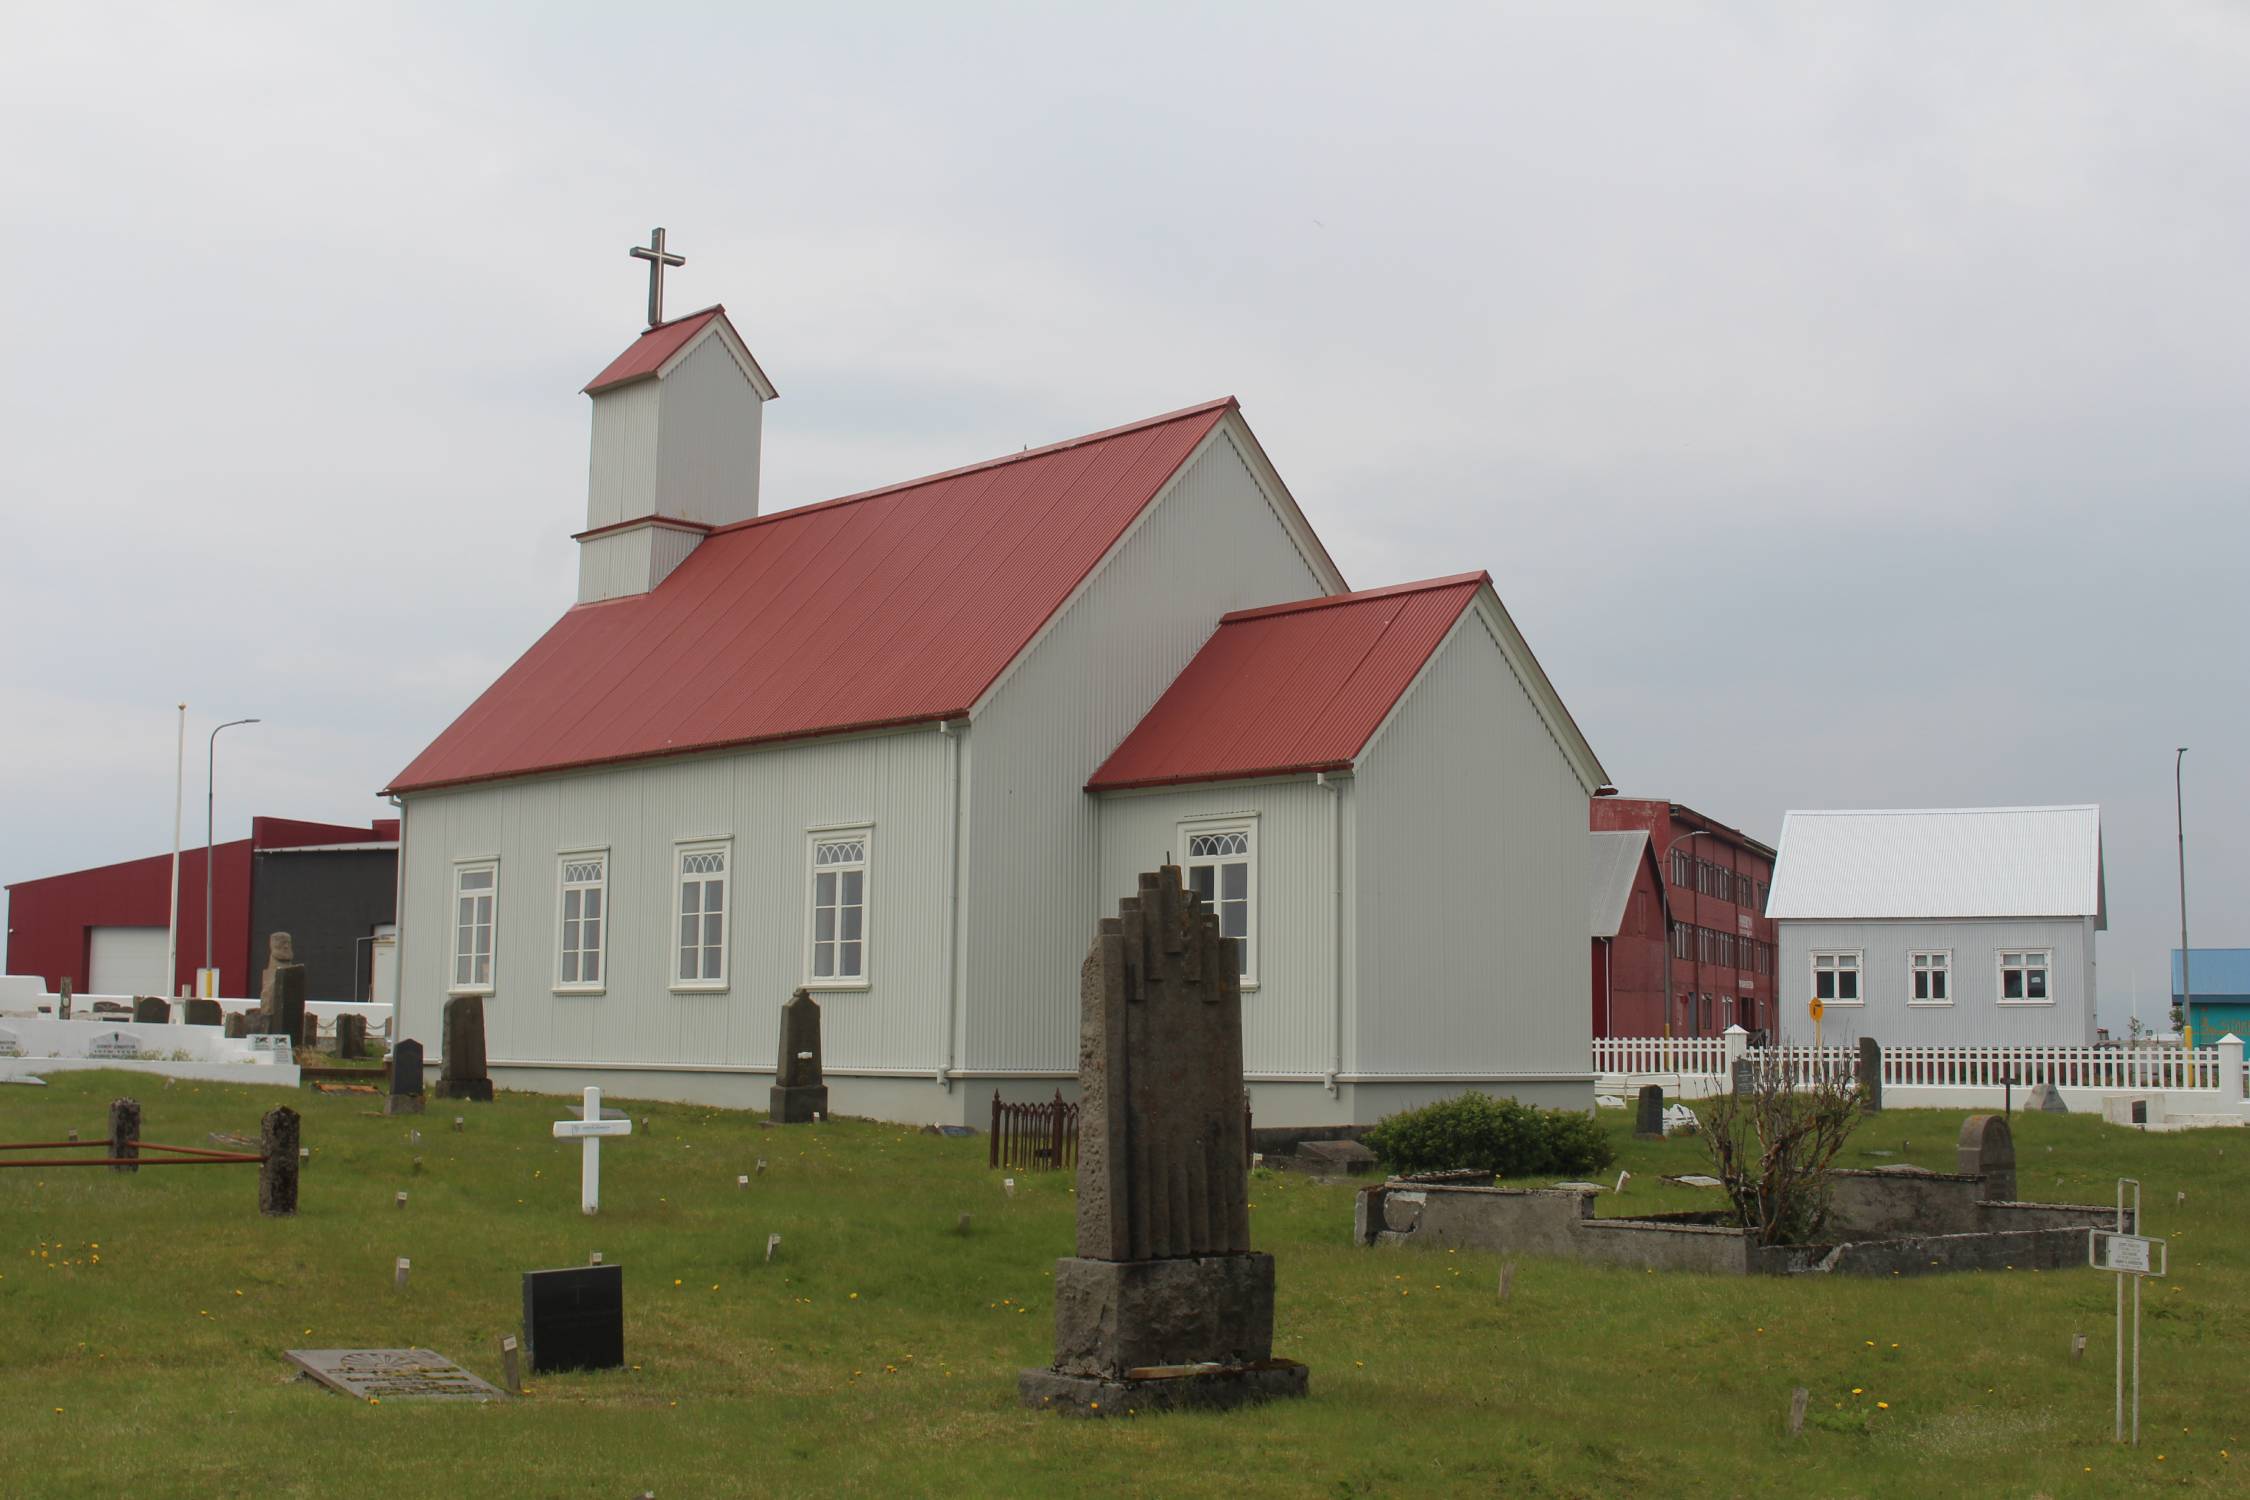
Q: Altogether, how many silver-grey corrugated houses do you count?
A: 1